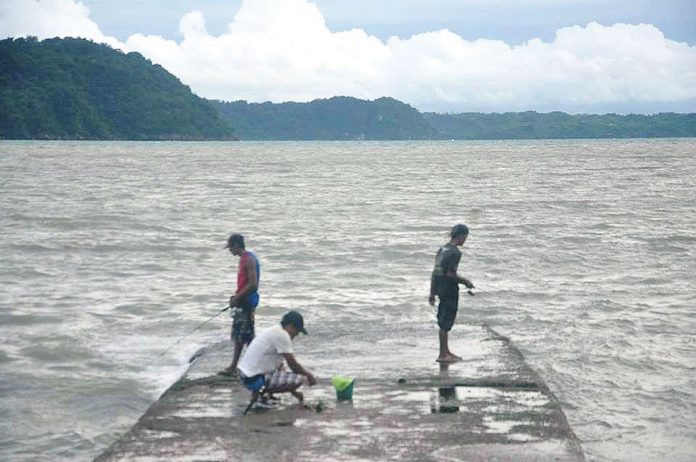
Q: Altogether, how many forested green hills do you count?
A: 3